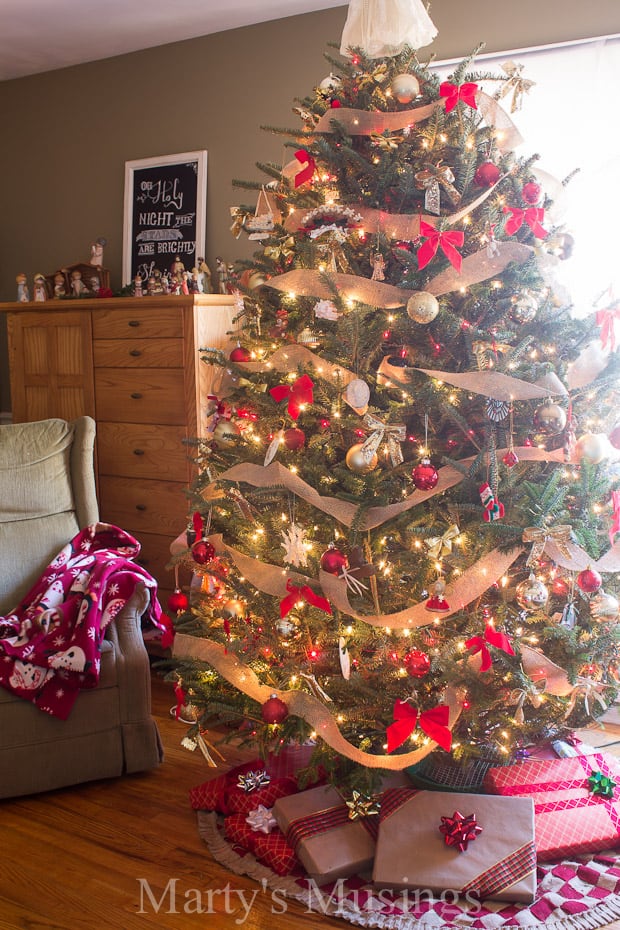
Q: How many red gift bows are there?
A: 1